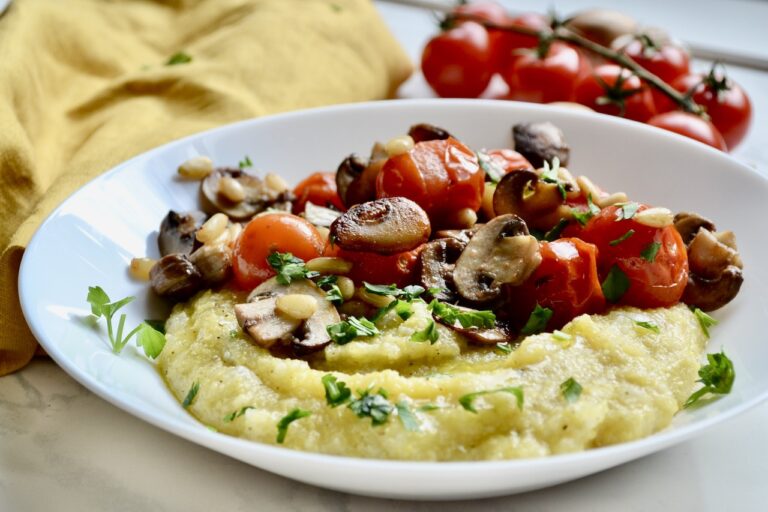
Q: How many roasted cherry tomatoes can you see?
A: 7